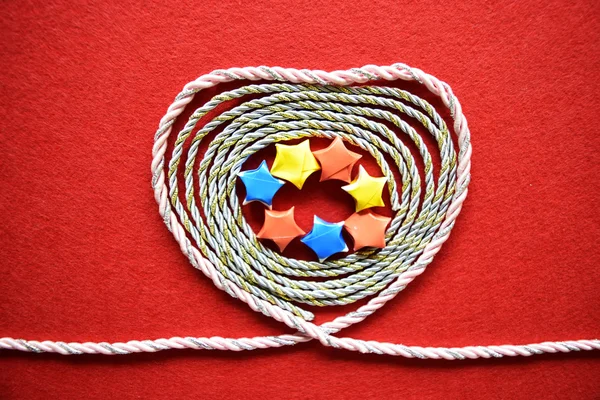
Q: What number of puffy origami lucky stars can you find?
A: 7